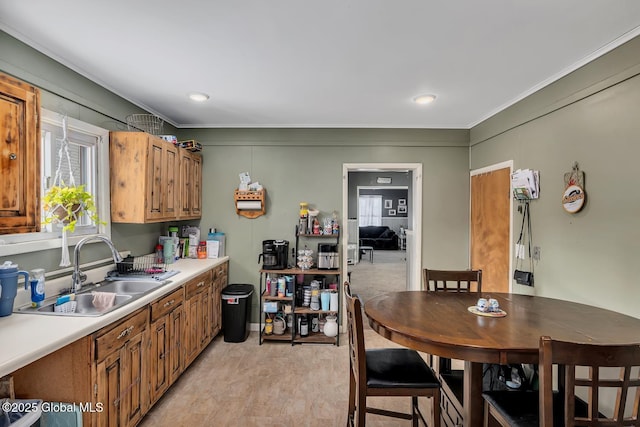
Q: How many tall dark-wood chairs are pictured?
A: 3